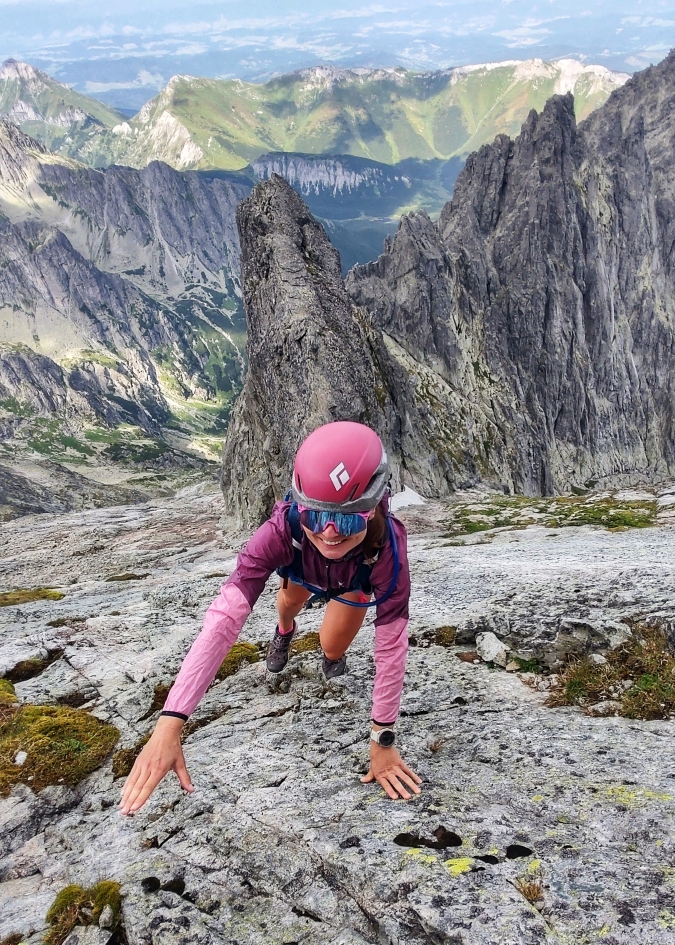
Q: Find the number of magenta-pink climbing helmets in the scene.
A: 1